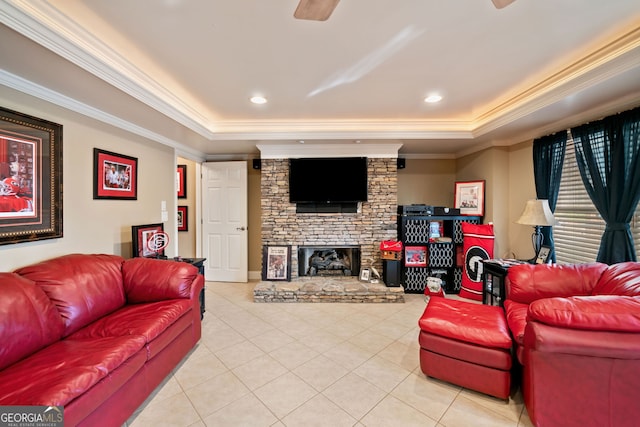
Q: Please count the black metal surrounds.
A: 1